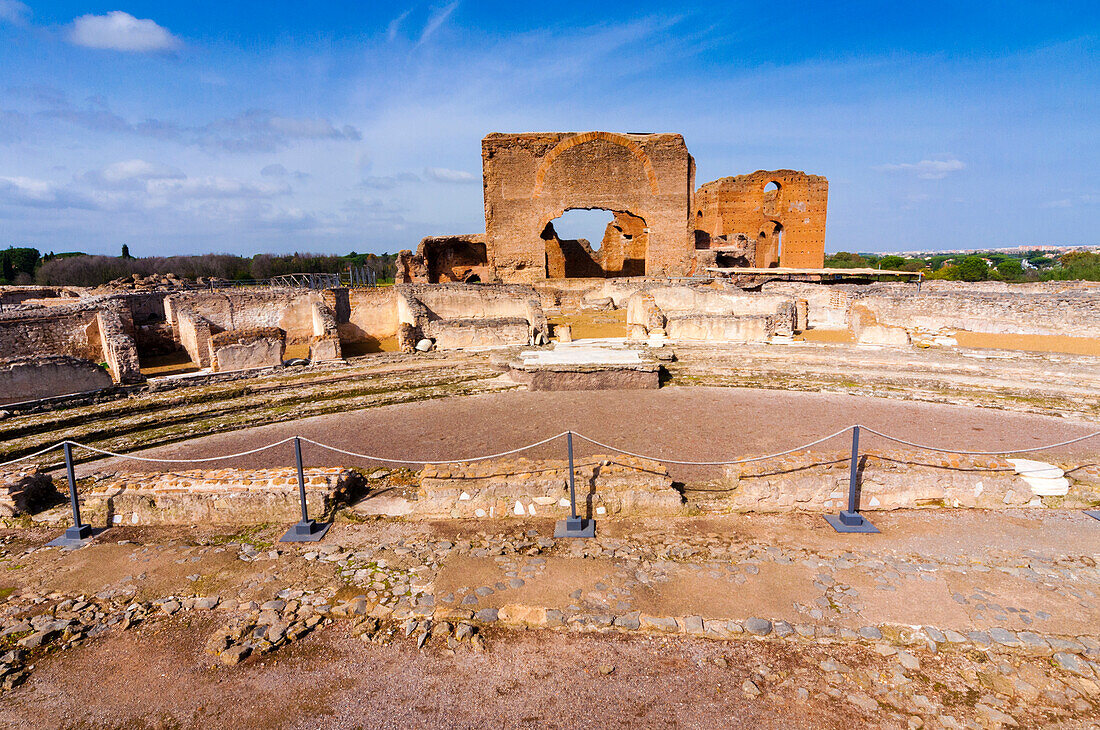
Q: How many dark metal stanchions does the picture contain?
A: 4